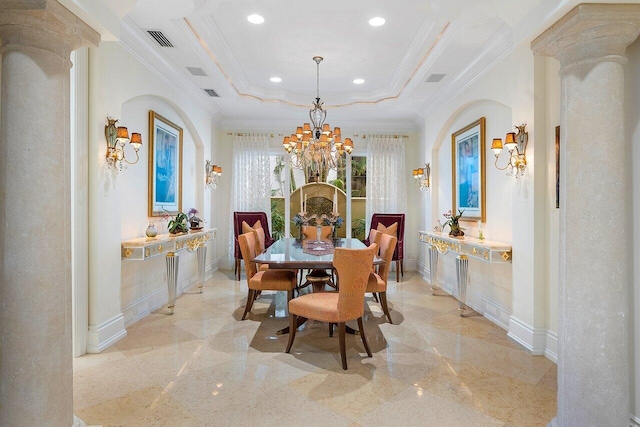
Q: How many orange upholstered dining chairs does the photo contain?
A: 6